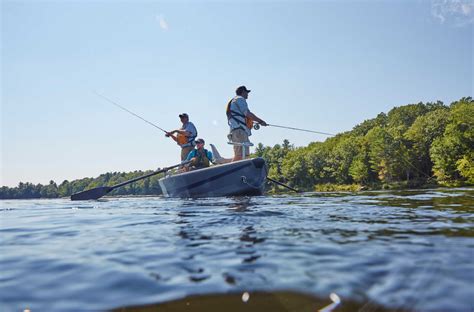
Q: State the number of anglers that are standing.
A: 2